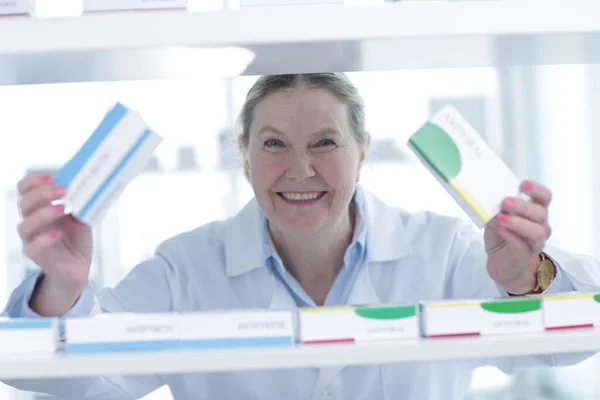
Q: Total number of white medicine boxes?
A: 8